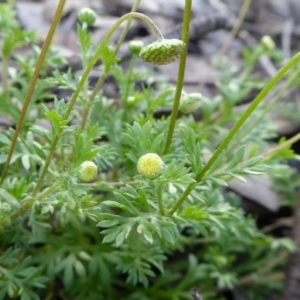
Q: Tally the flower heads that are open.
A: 2